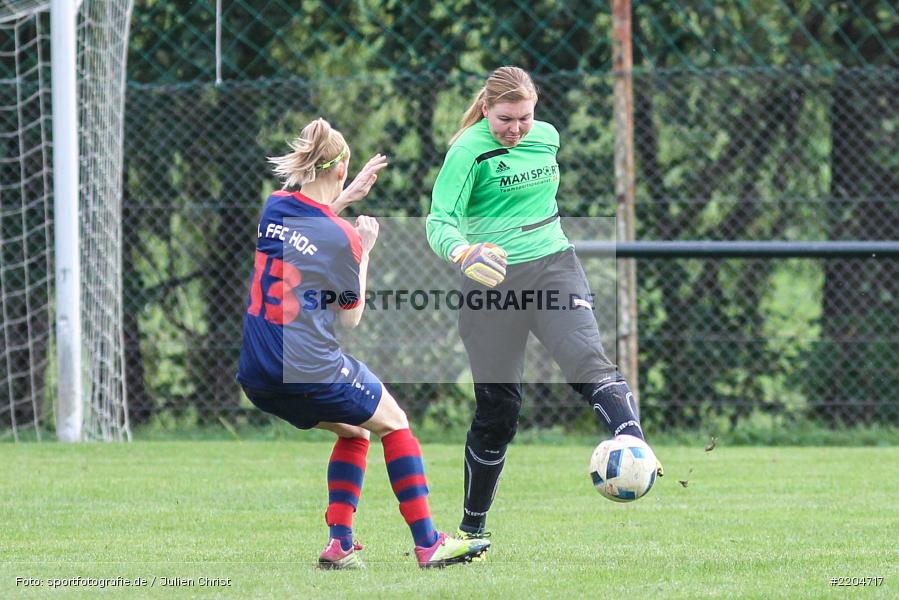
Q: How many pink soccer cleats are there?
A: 2